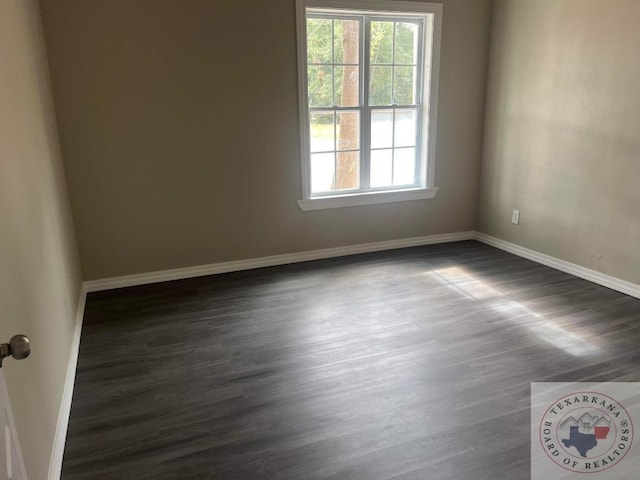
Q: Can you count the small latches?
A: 2